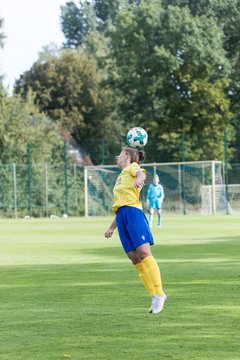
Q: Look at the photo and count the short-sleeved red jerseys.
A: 0